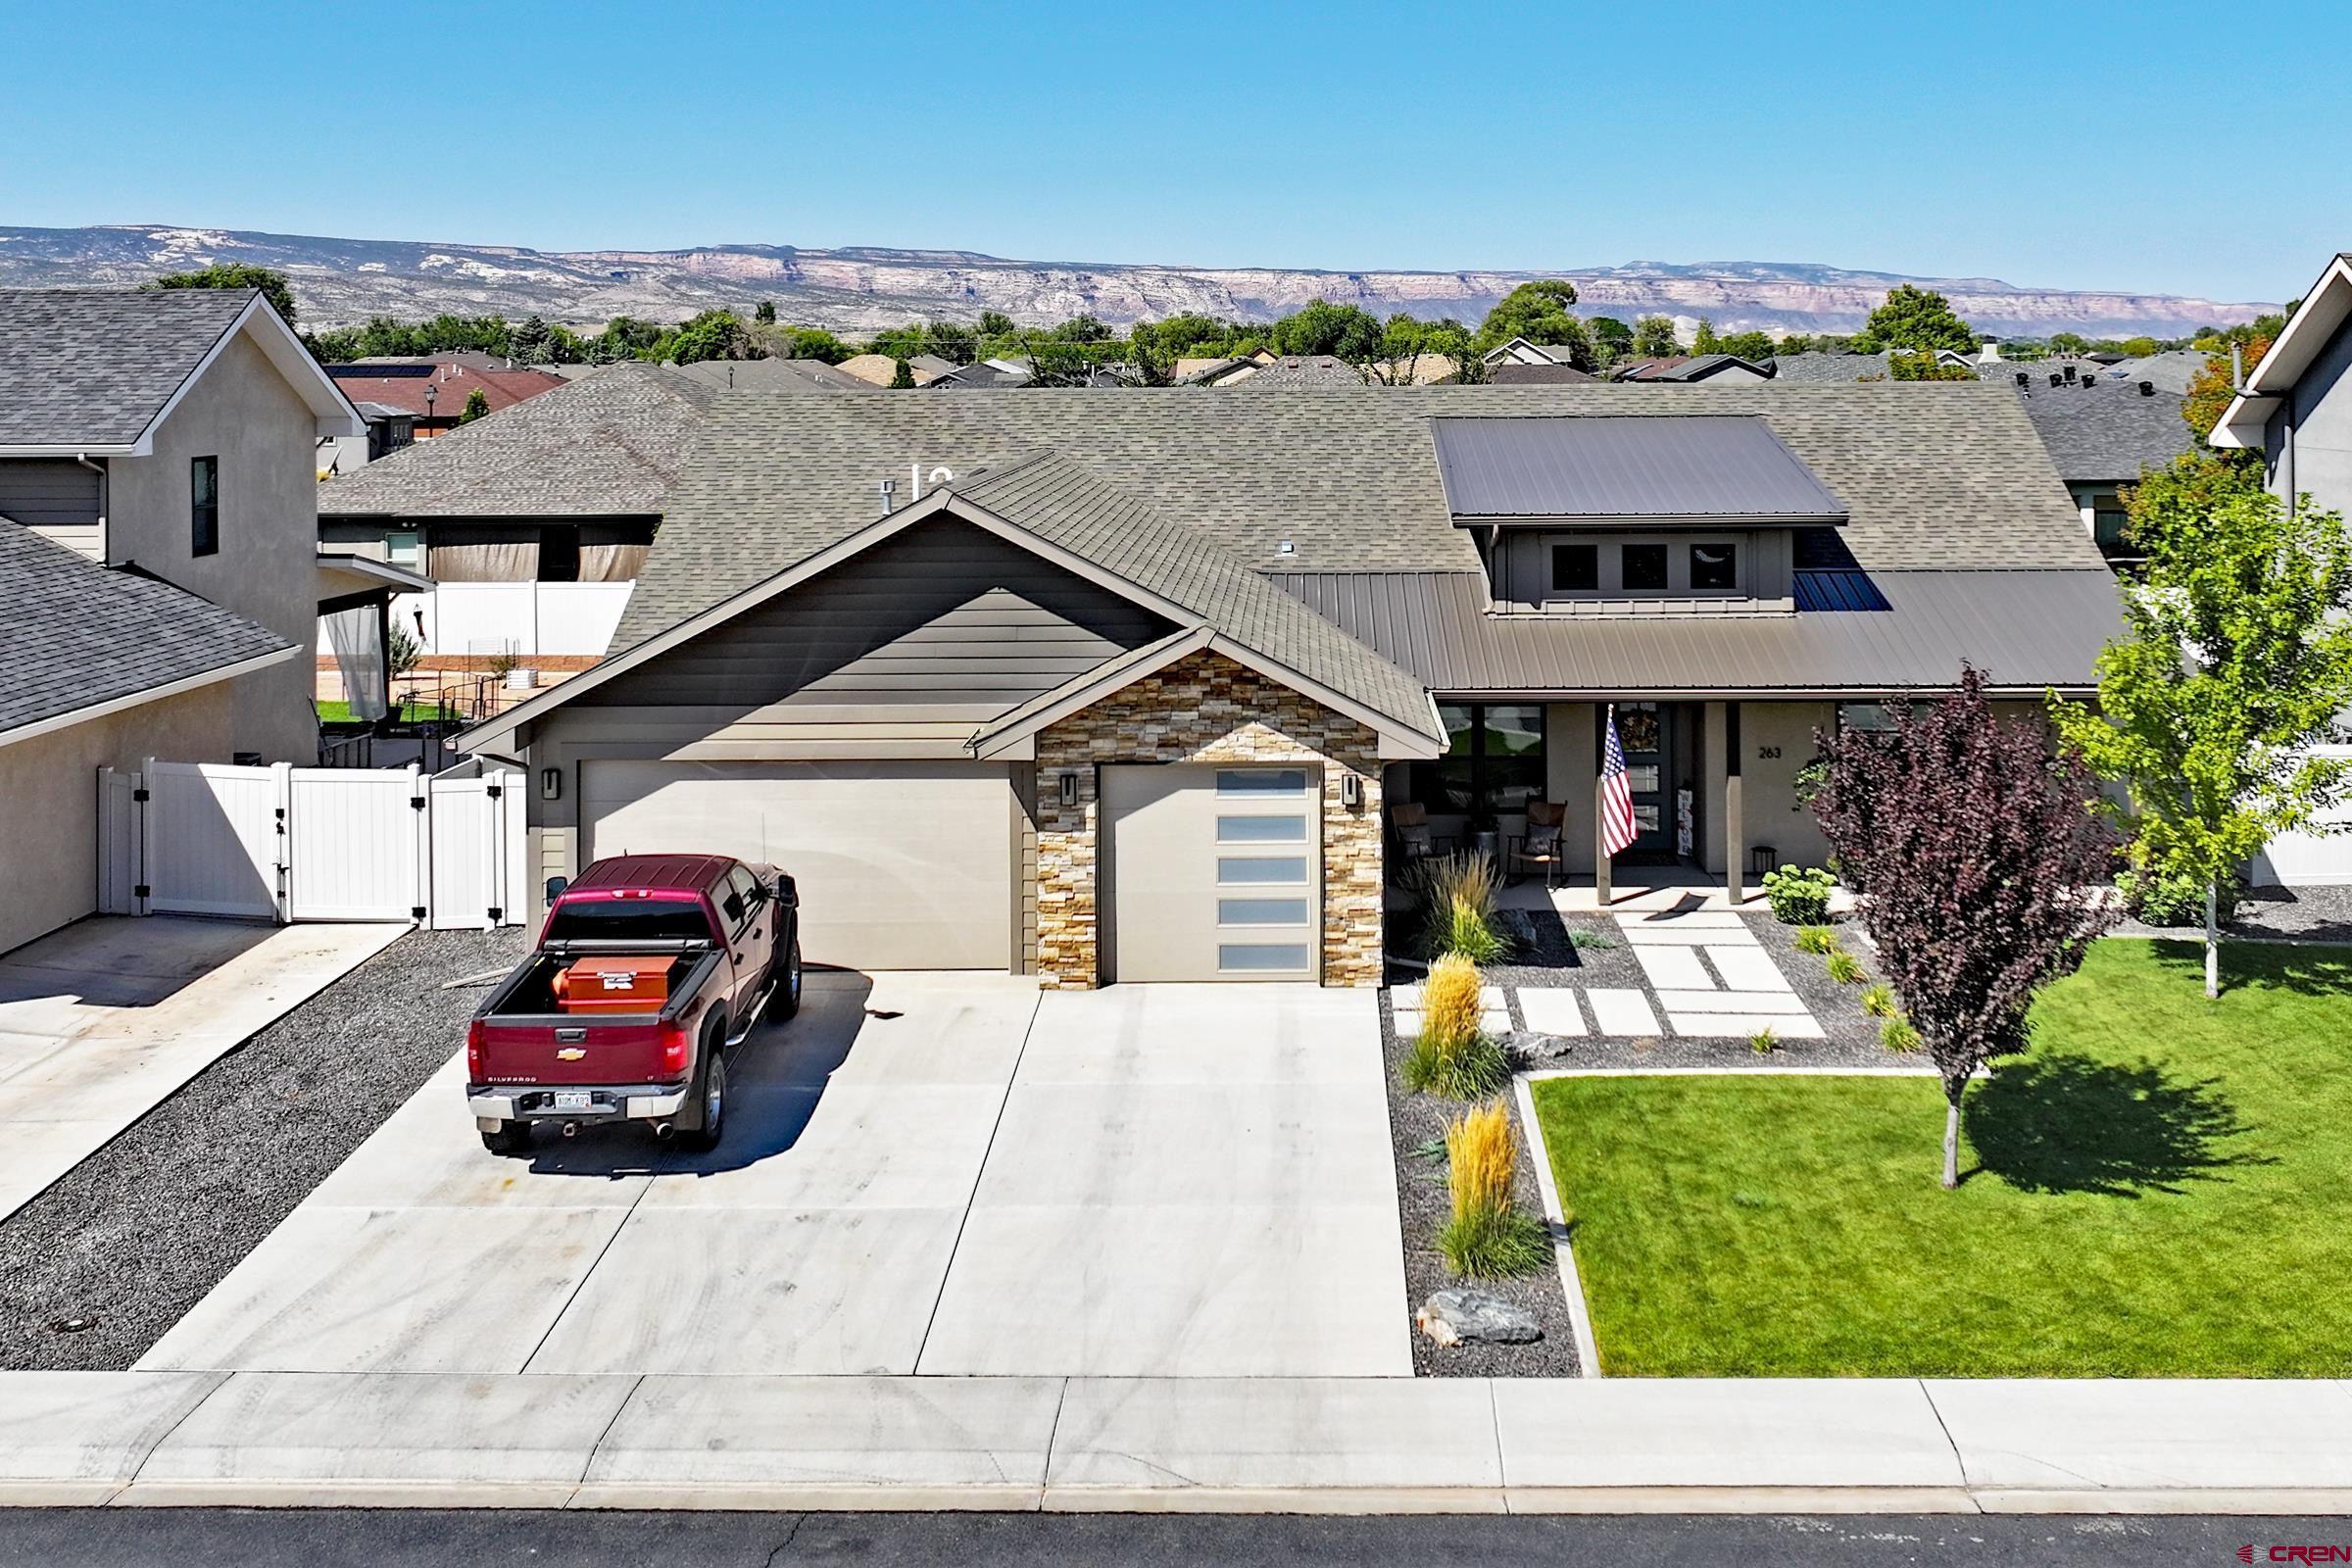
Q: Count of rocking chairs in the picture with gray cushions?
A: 2